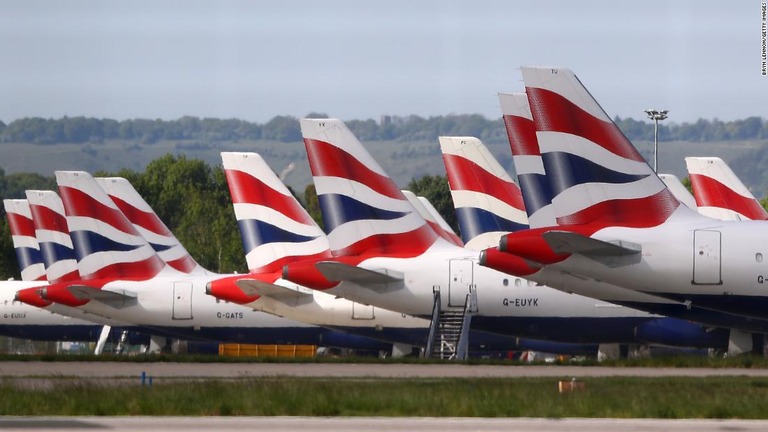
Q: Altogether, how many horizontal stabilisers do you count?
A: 4